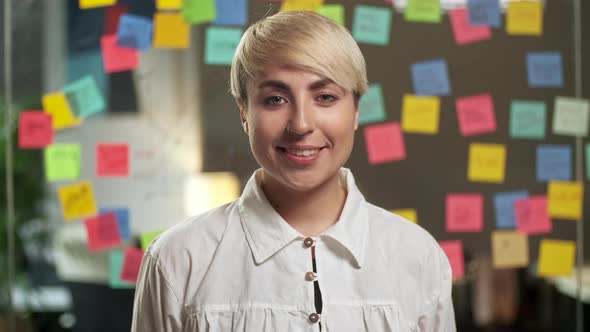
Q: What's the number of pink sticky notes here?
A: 11